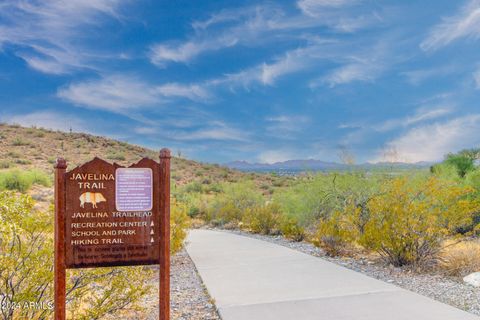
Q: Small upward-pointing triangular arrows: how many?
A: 3